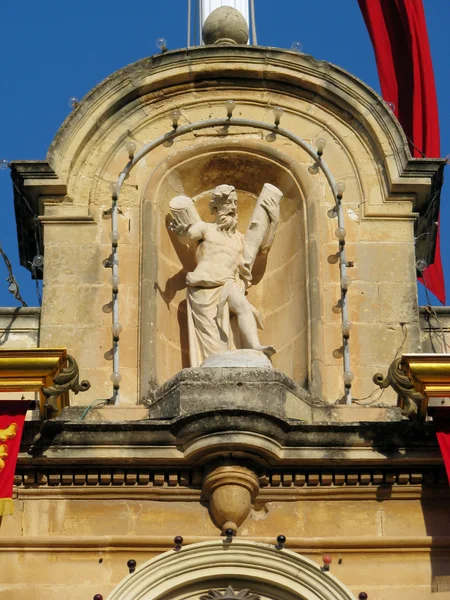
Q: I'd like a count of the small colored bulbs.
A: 7